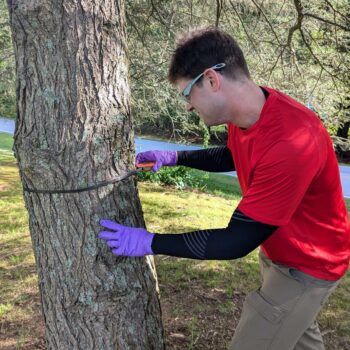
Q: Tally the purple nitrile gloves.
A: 2